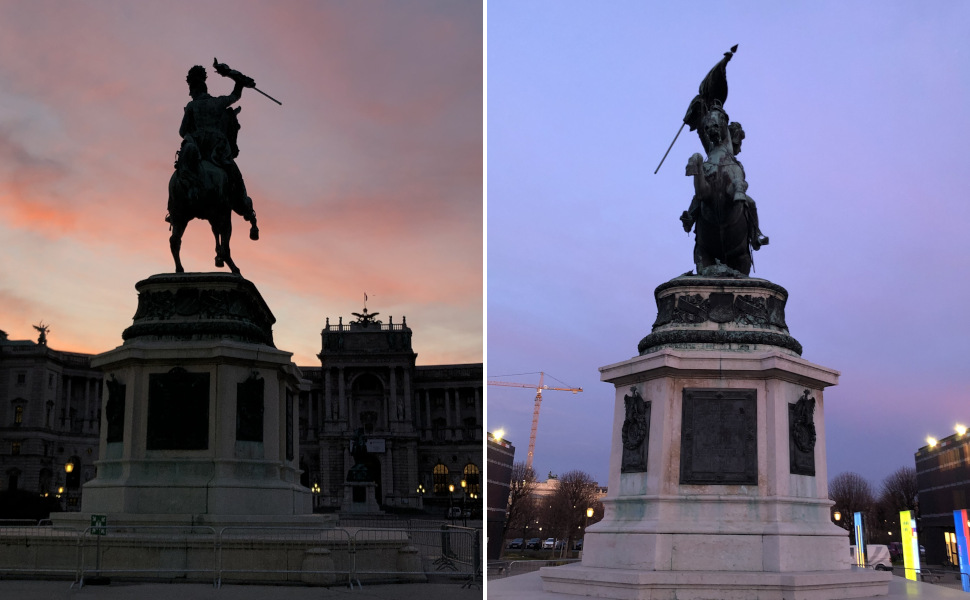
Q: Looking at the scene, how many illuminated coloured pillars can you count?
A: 3